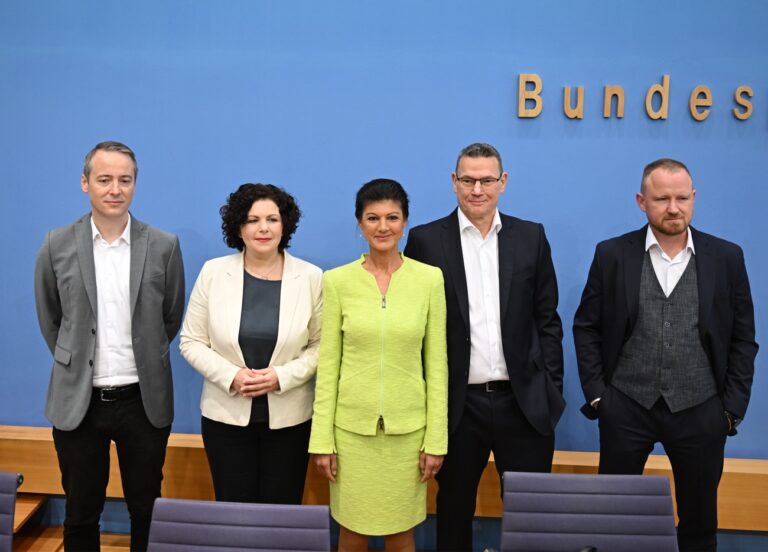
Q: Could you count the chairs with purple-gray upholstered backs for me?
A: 3